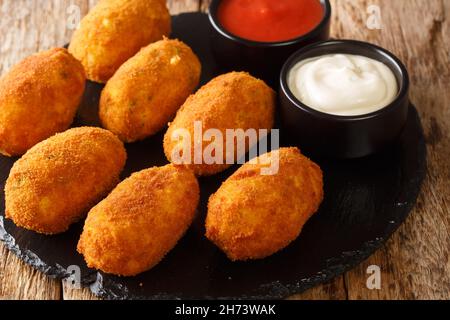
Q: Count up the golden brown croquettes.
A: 7